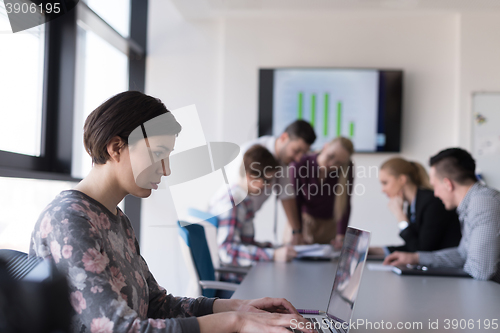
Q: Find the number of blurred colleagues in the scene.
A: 5